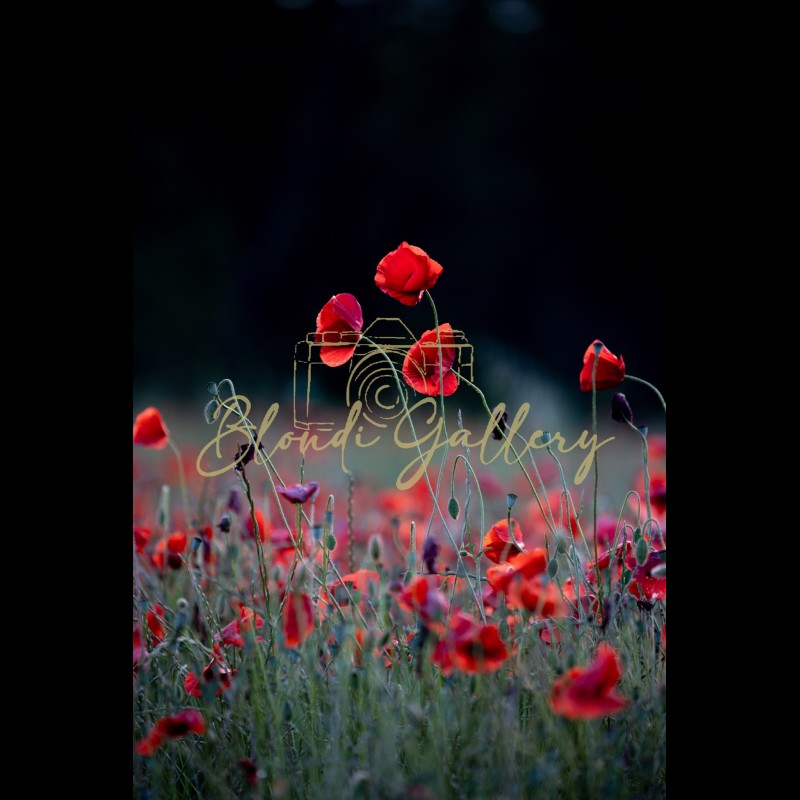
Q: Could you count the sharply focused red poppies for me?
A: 4